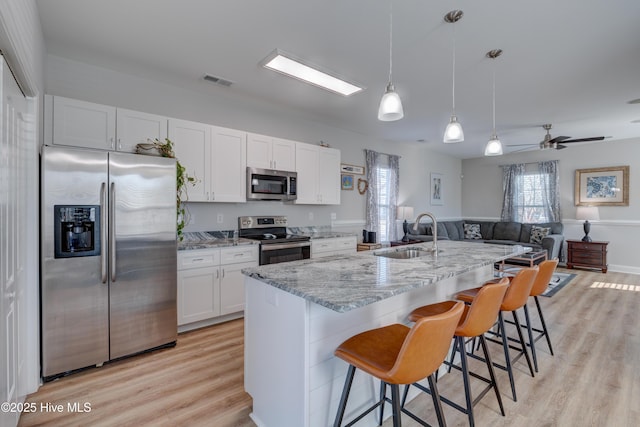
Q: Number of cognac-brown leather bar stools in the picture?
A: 4